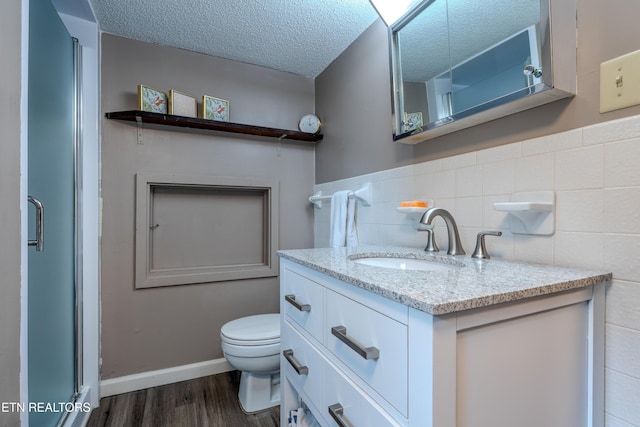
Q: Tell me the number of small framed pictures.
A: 3